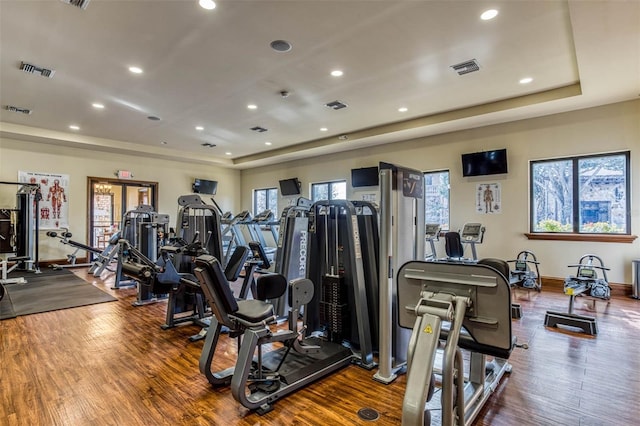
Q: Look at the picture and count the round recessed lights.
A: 13